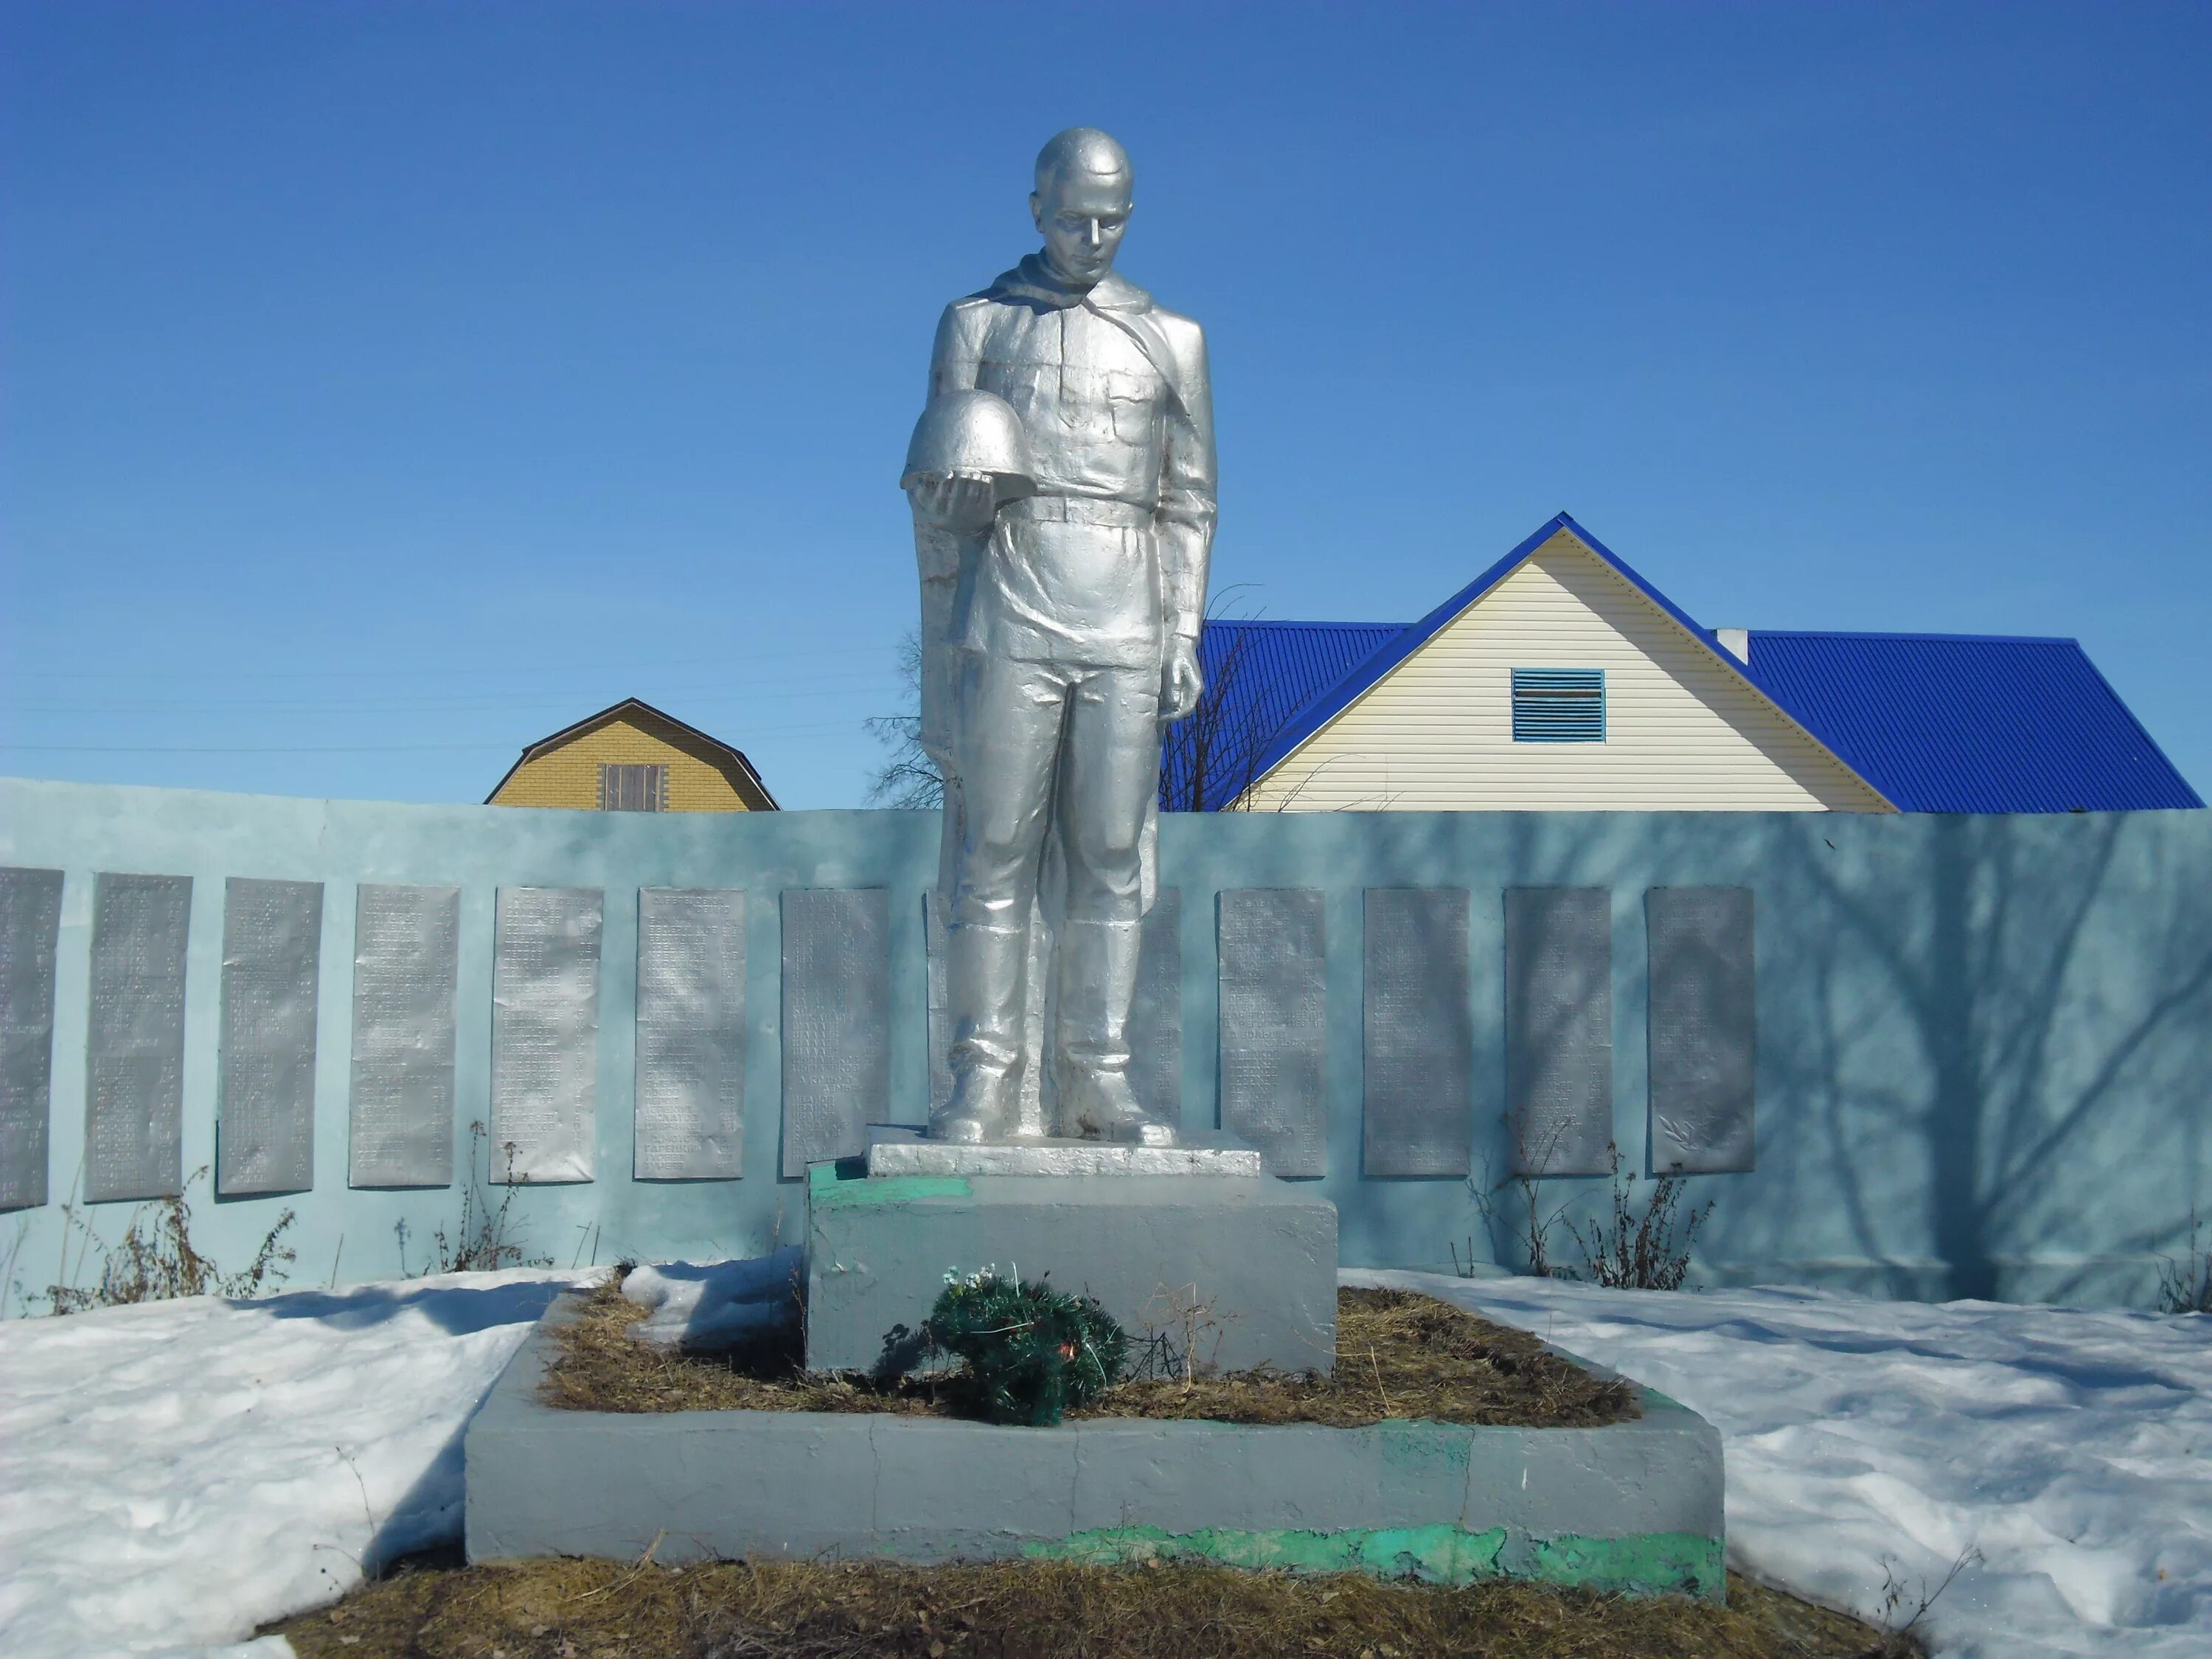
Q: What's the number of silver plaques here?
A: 13